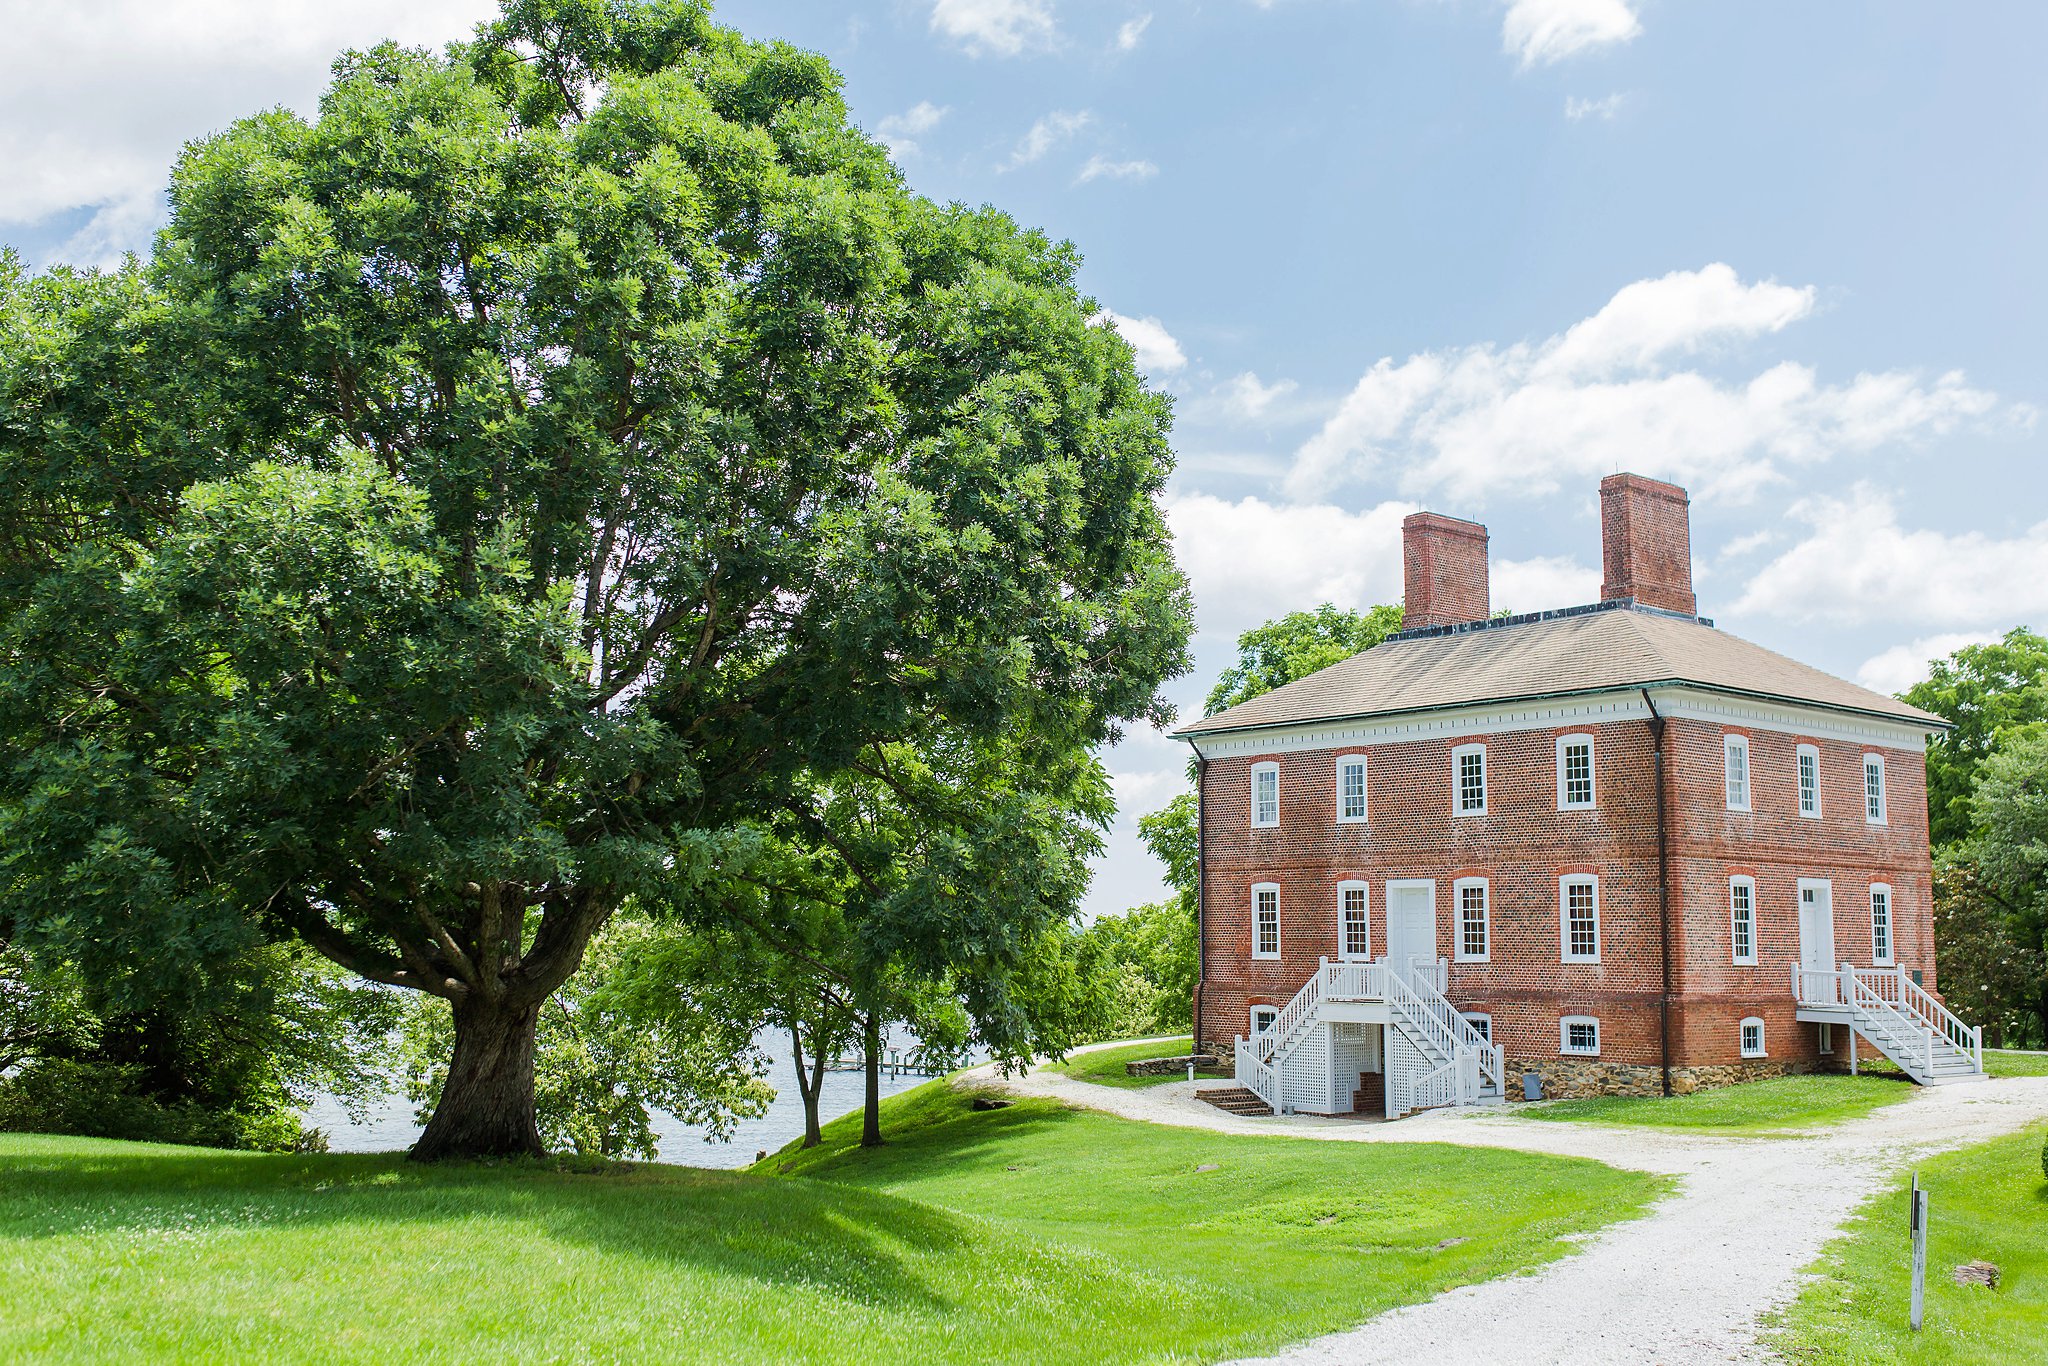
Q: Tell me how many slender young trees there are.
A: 2